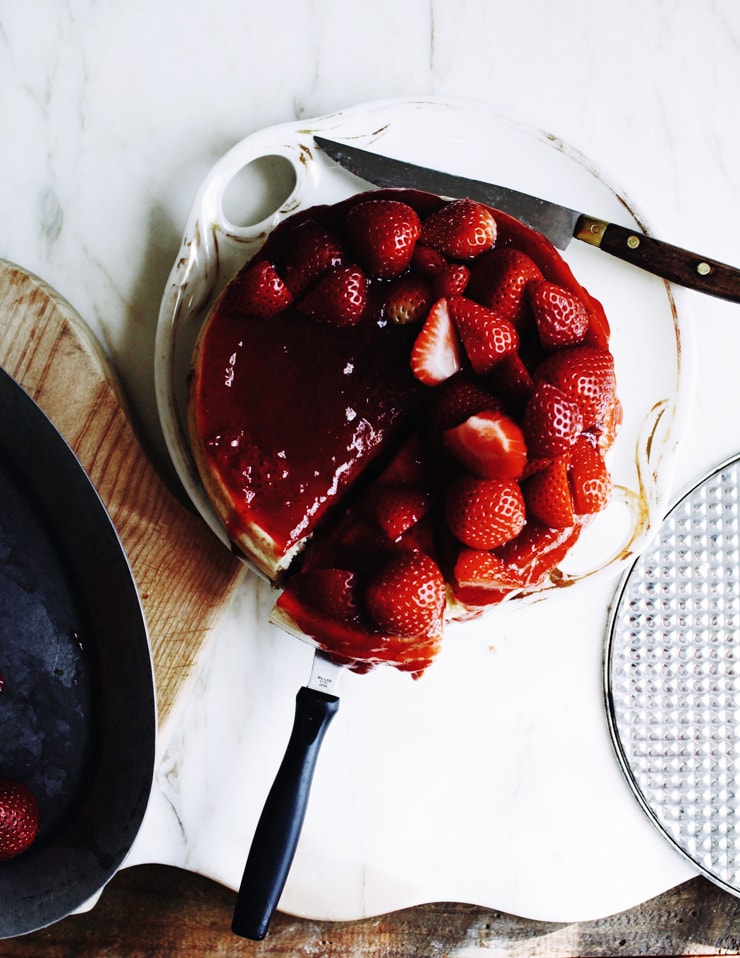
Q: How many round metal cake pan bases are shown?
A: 1